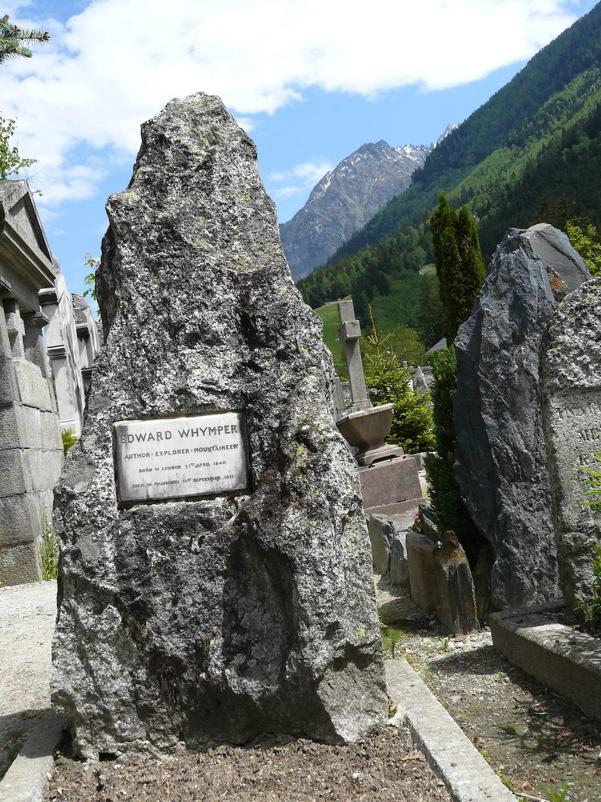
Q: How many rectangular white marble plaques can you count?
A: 1